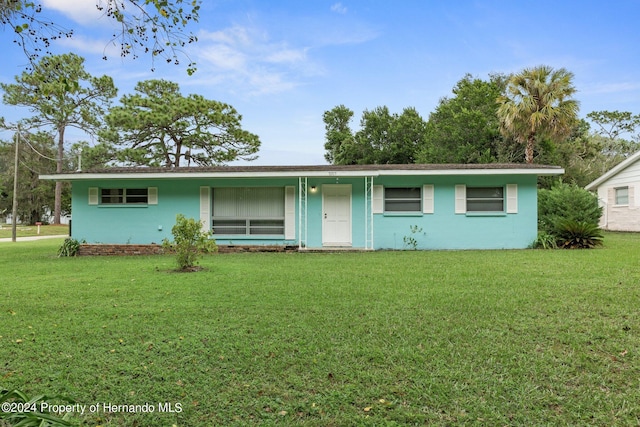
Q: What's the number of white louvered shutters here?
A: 8